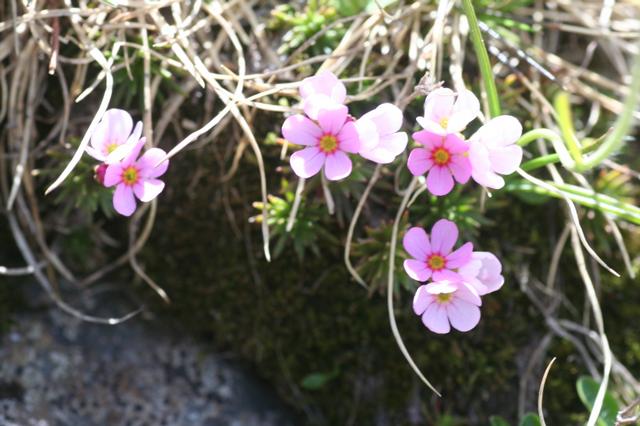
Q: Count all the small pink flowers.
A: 11